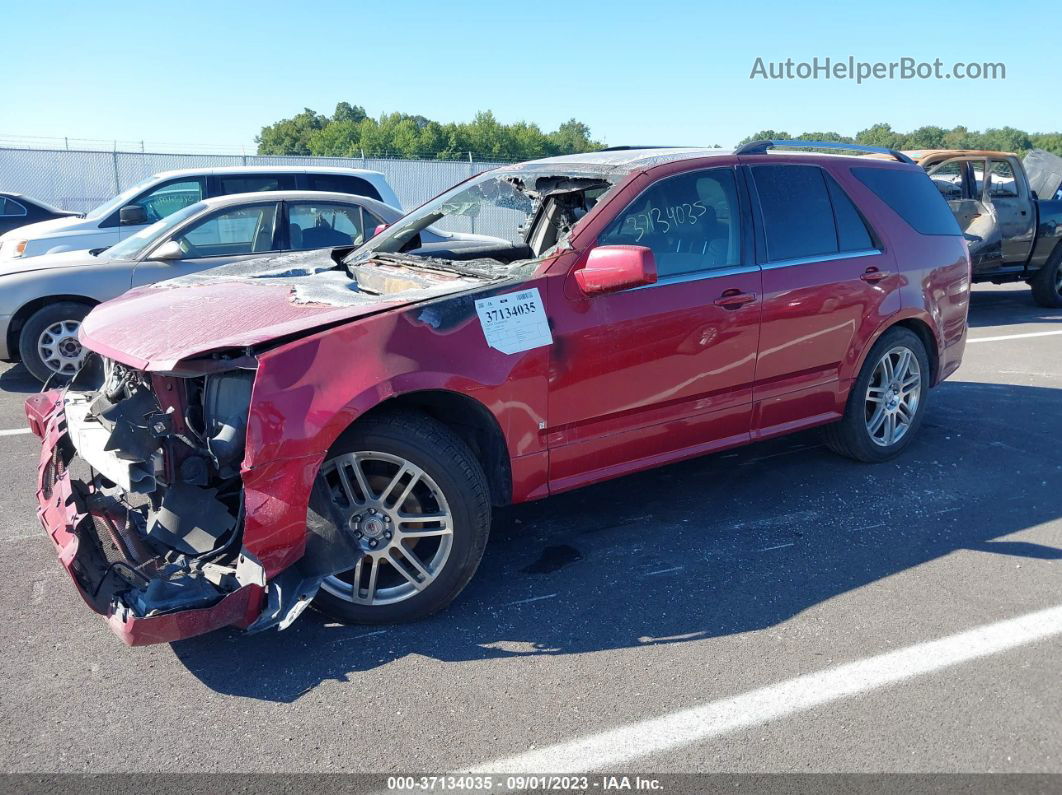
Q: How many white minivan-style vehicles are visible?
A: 1